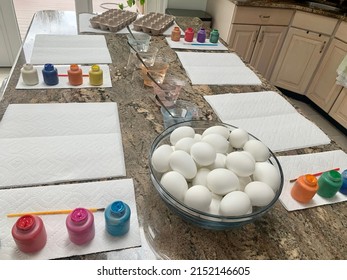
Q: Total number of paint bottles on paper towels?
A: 14